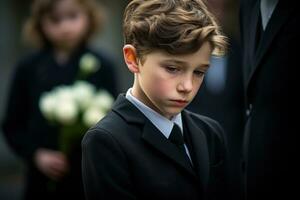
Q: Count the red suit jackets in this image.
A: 0